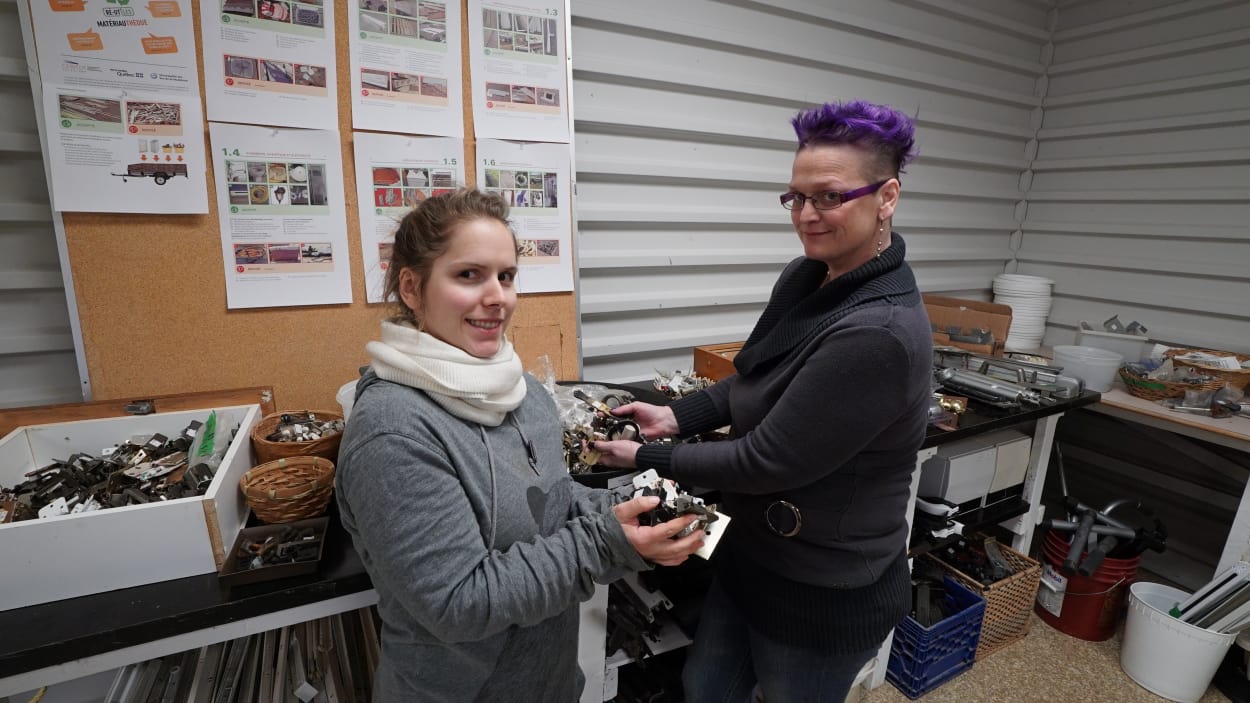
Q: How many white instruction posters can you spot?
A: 8